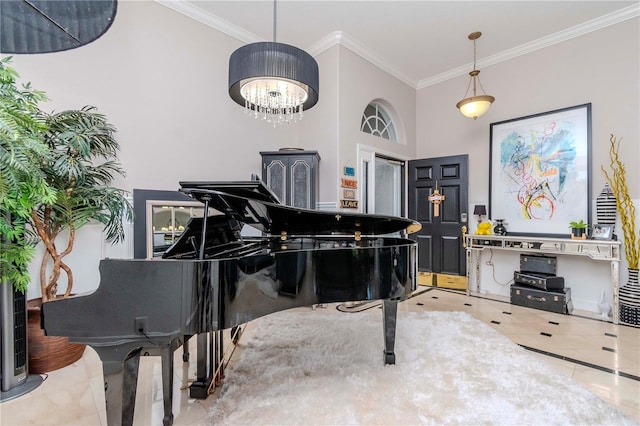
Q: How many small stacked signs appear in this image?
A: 4